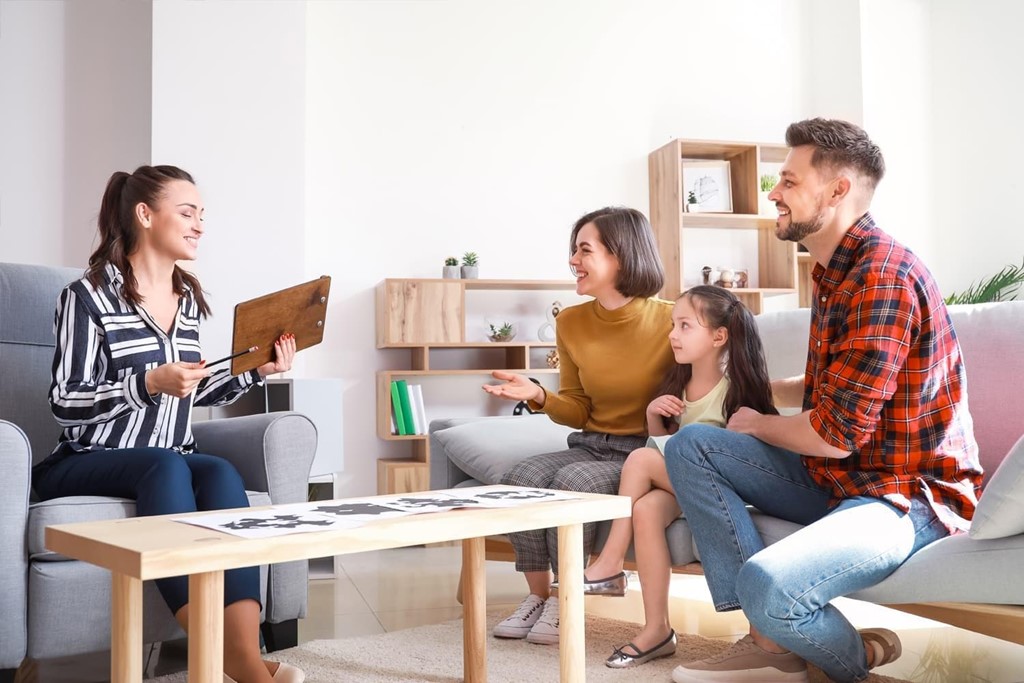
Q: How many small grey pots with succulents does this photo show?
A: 2